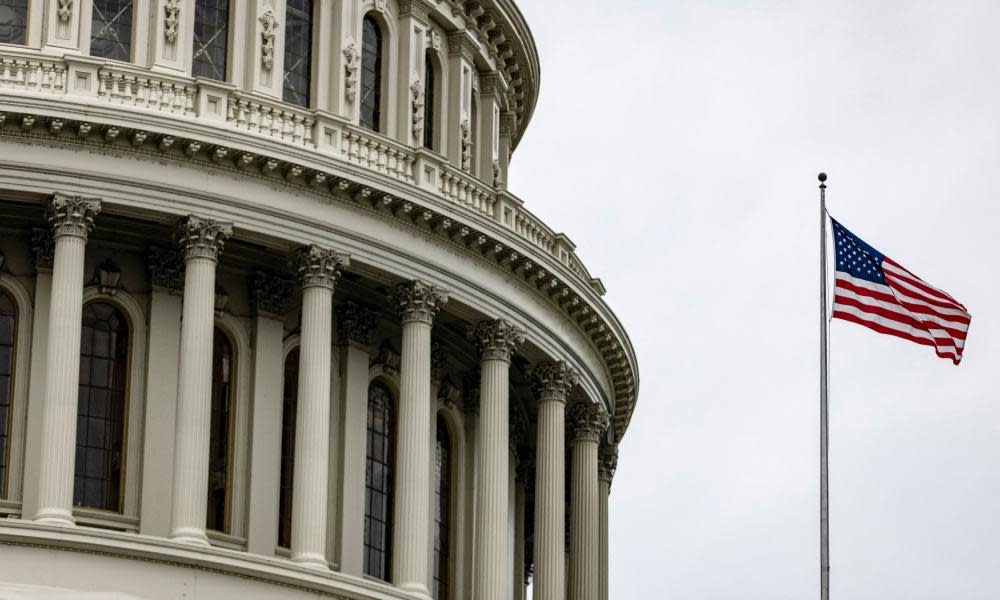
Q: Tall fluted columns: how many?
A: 8